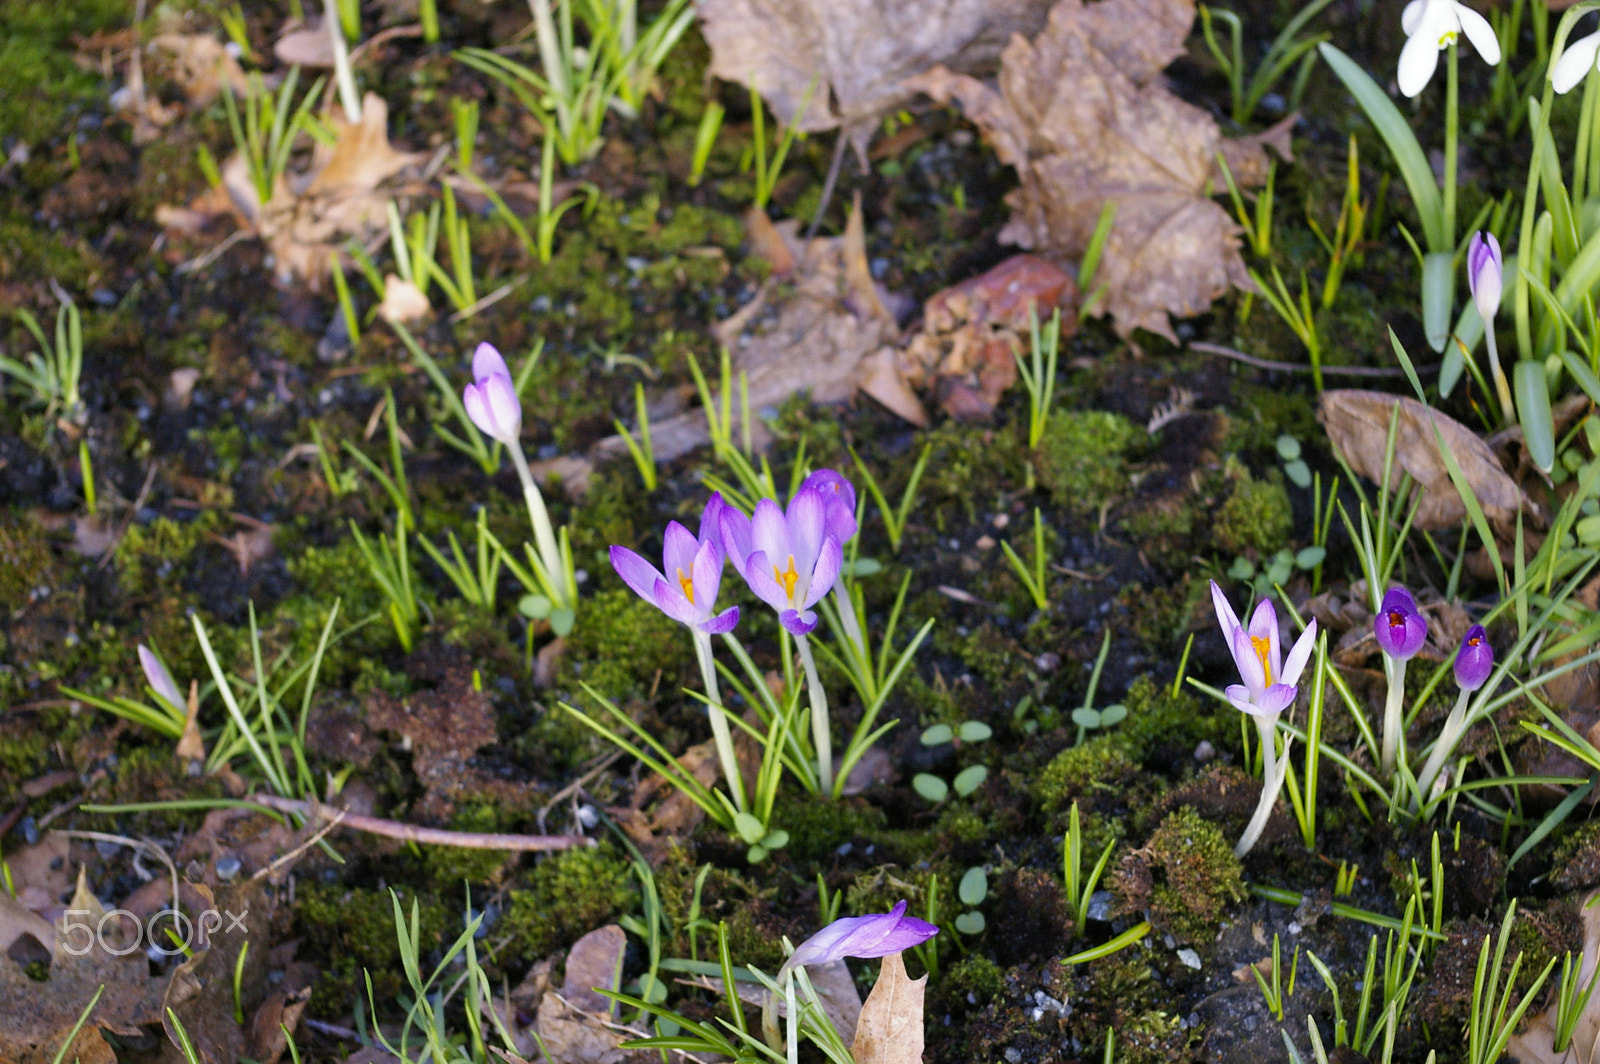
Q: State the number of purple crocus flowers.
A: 10